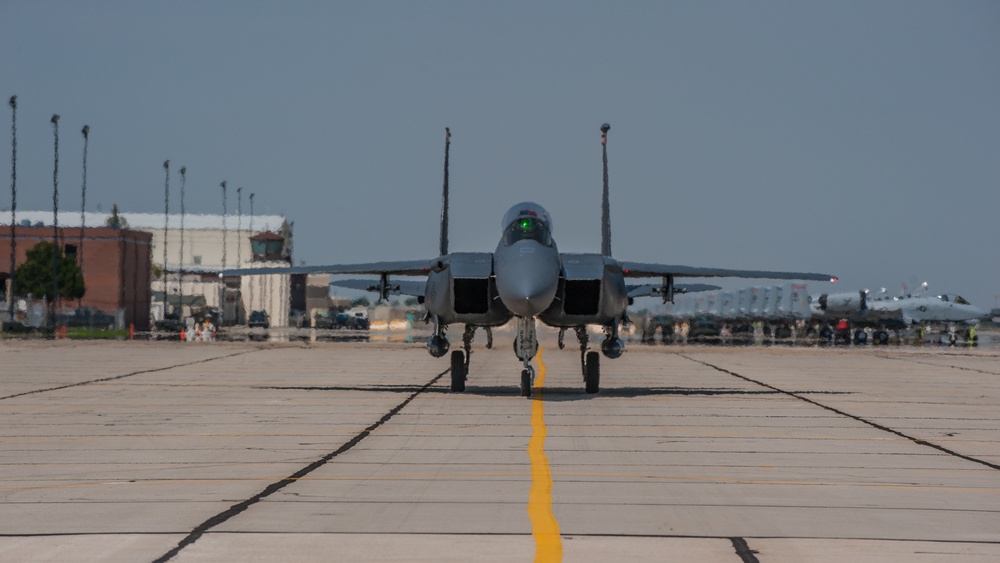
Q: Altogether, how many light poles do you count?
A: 8